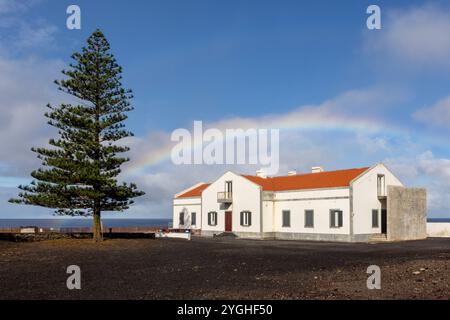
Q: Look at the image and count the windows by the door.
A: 2